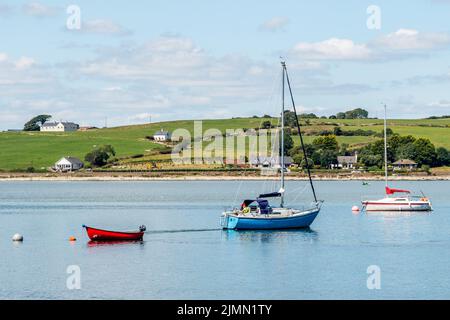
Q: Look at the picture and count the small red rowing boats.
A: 1